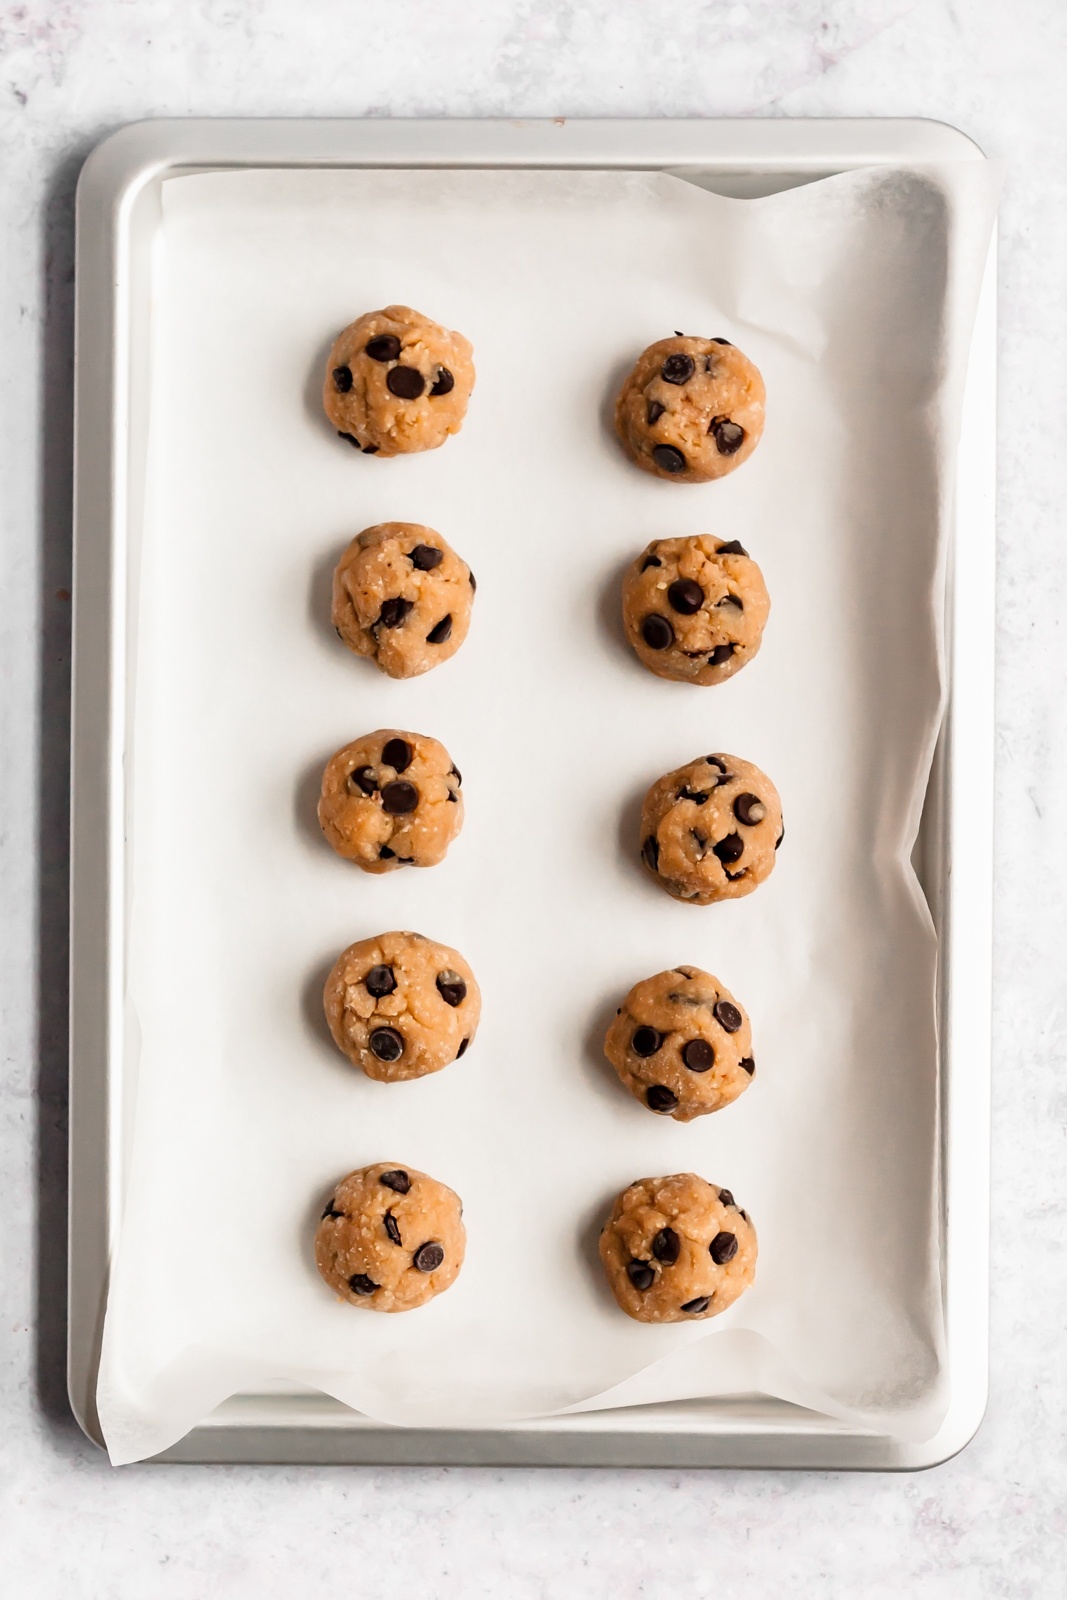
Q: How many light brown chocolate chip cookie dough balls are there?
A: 10